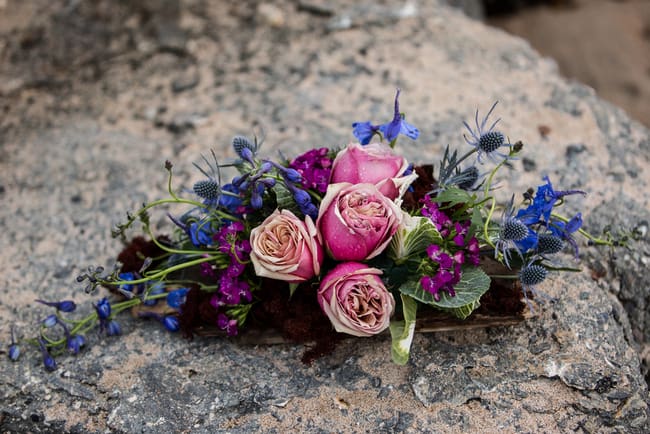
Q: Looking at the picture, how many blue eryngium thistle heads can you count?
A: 7